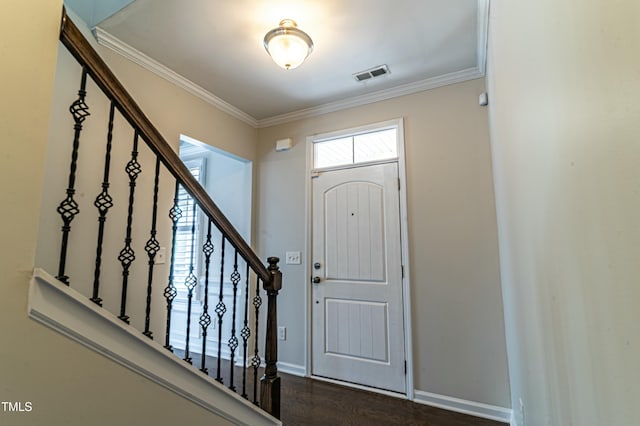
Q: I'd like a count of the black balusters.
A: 11